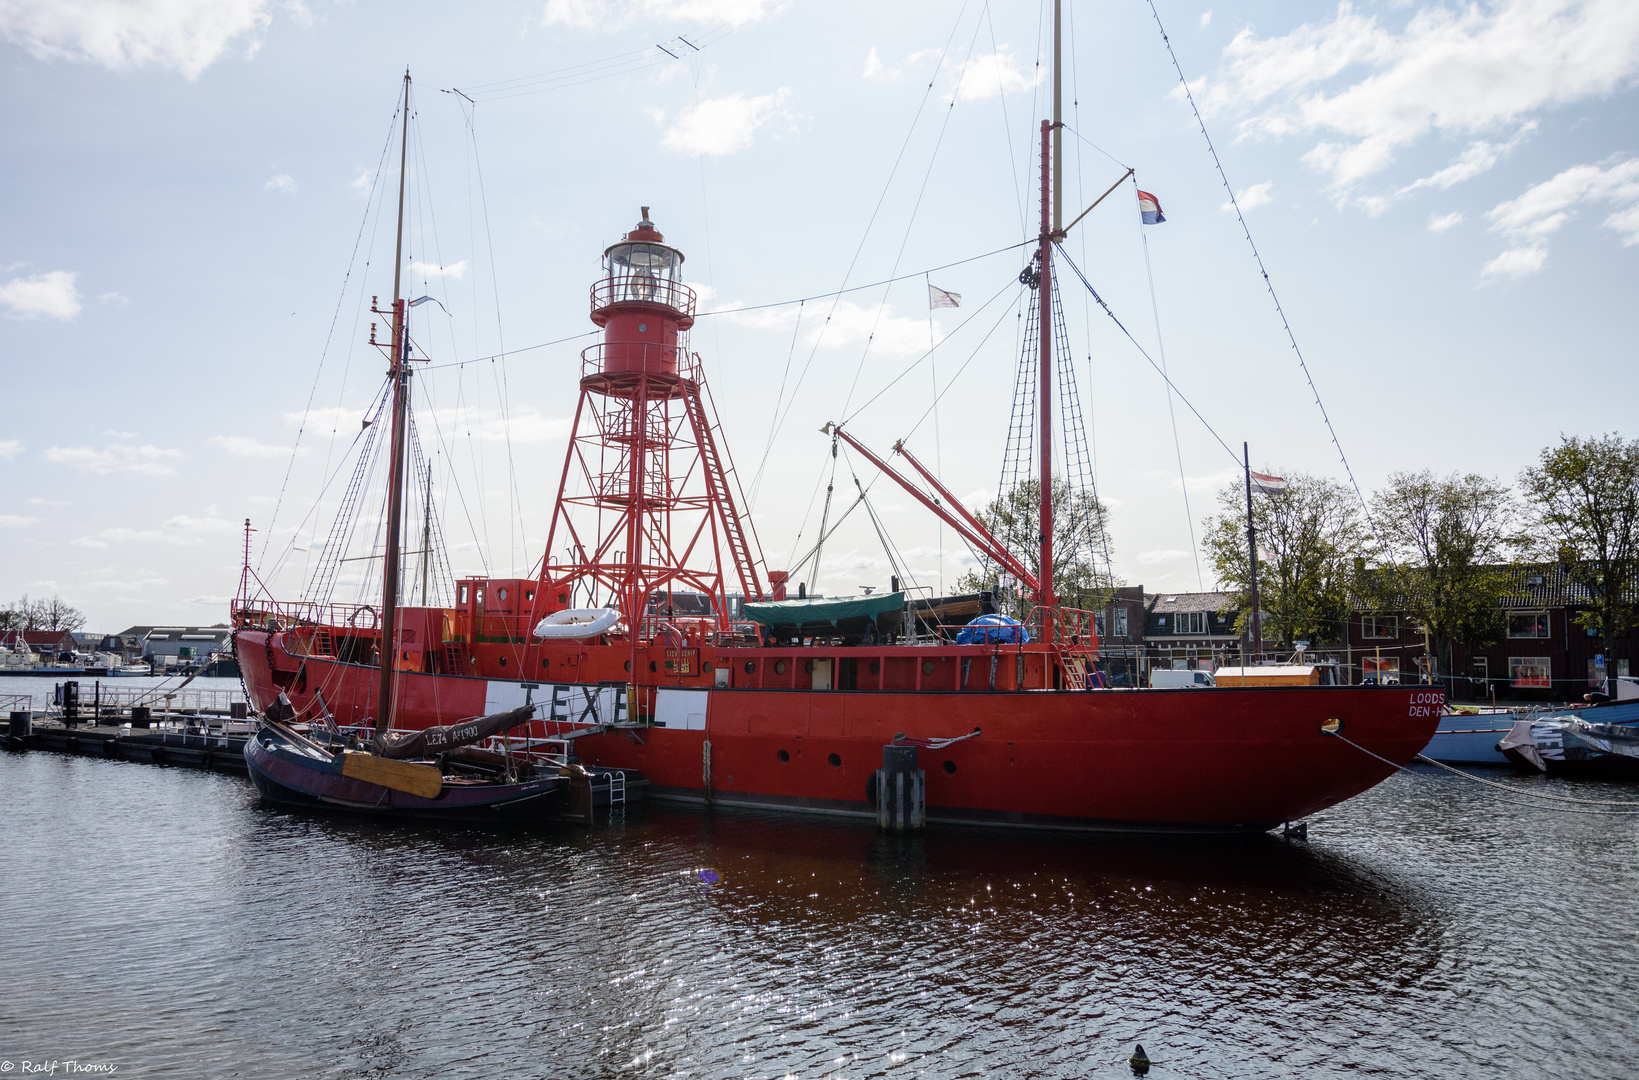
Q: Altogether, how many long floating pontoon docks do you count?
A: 1